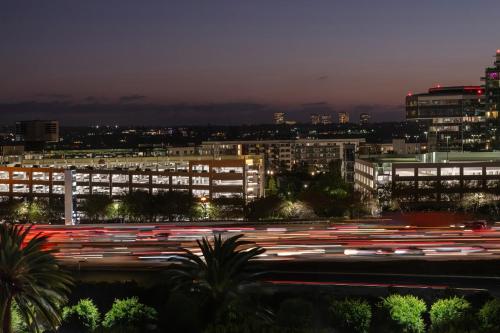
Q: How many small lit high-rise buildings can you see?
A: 5